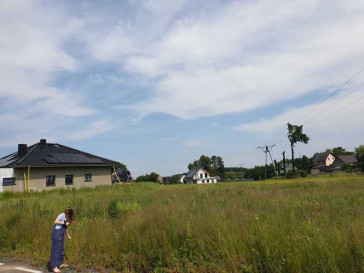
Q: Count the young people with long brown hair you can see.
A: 1